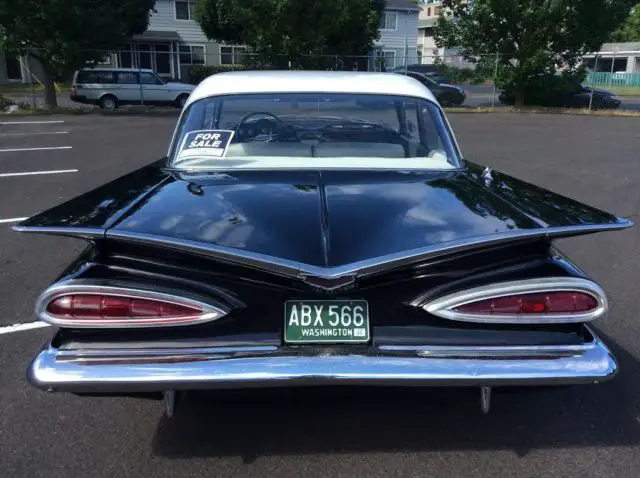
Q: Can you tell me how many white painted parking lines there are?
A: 6